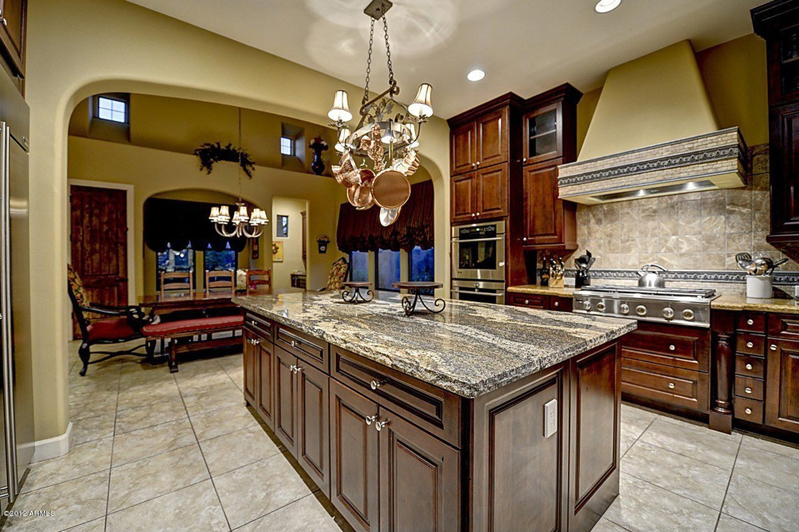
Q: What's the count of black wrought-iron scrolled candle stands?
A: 2